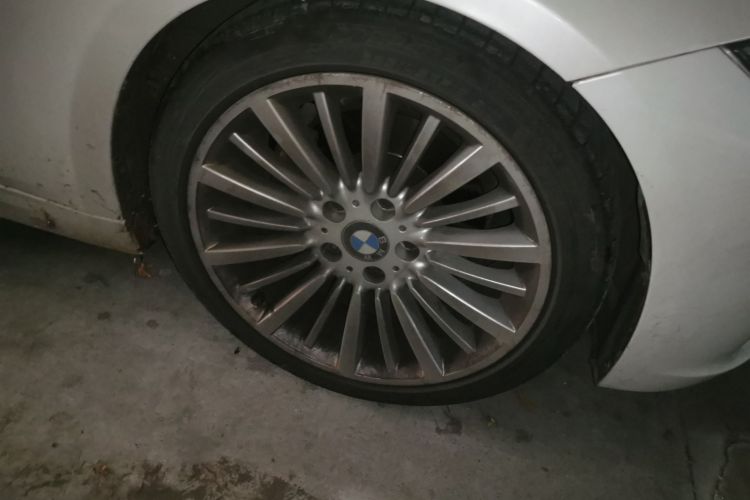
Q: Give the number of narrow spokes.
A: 10